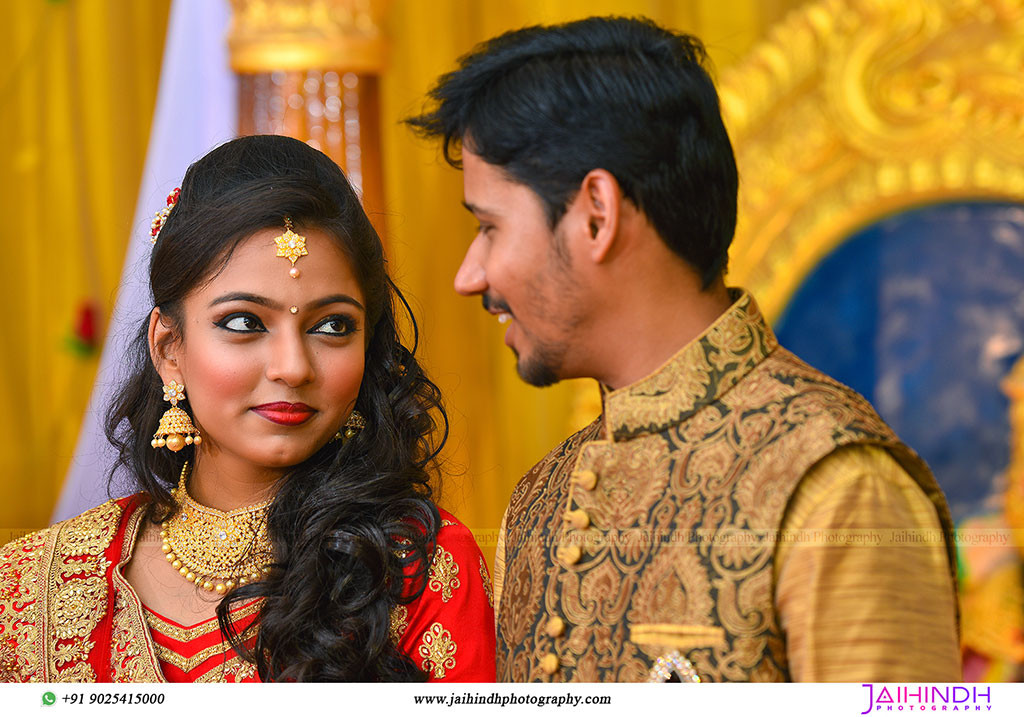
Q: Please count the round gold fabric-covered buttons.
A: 5